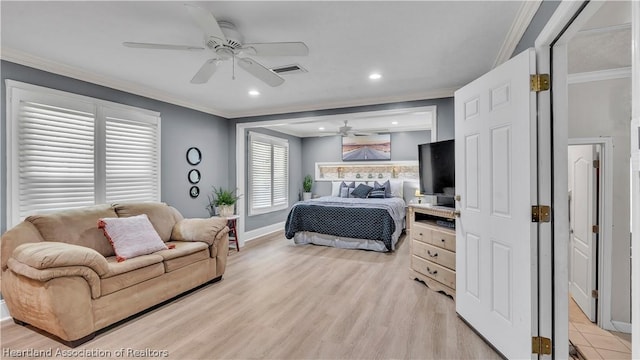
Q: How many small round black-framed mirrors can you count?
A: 3